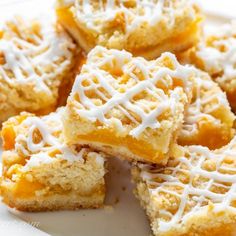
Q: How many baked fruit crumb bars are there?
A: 7